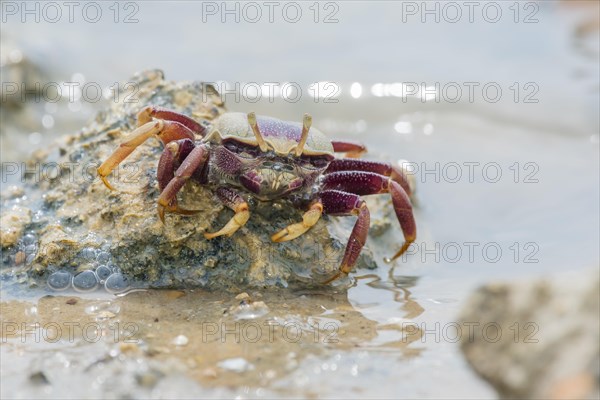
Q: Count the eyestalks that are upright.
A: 2